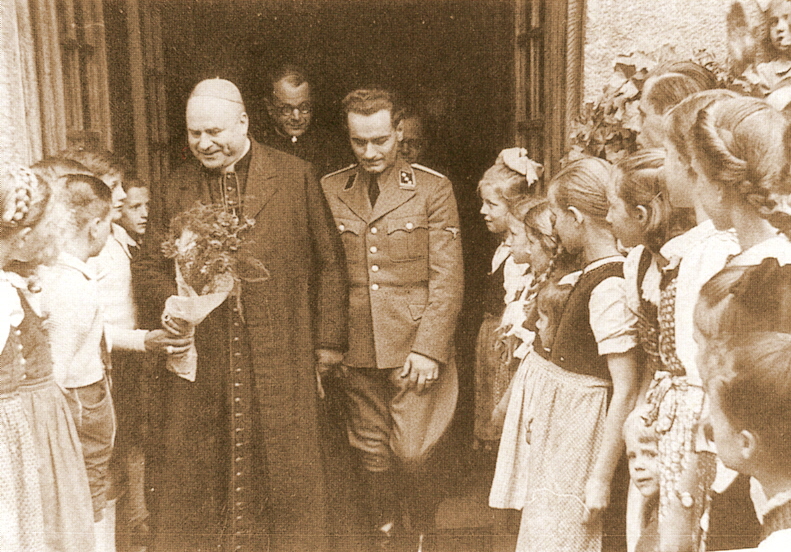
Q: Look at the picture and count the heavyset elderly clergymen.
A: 1